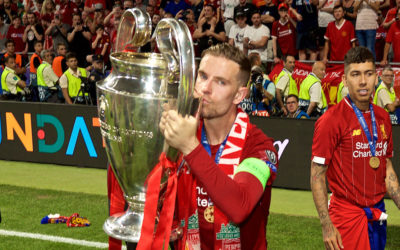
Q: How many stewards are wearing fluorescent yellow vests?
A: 7